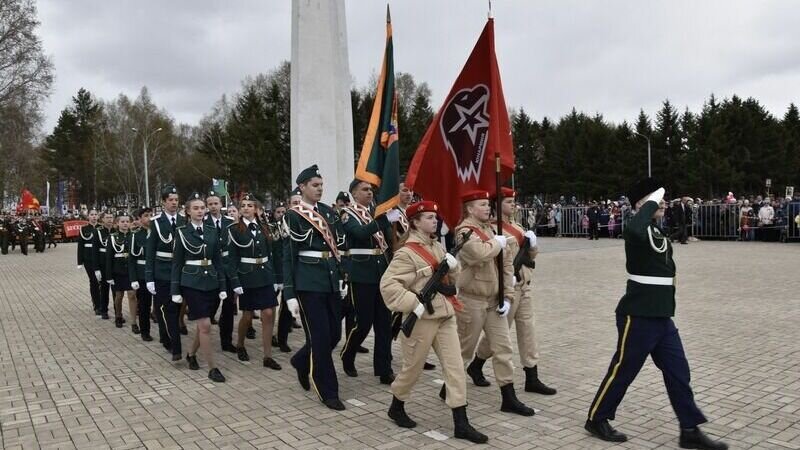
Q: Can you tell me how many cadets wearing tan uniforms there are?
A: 3